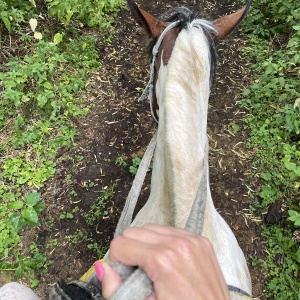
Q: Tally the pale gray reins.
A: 2